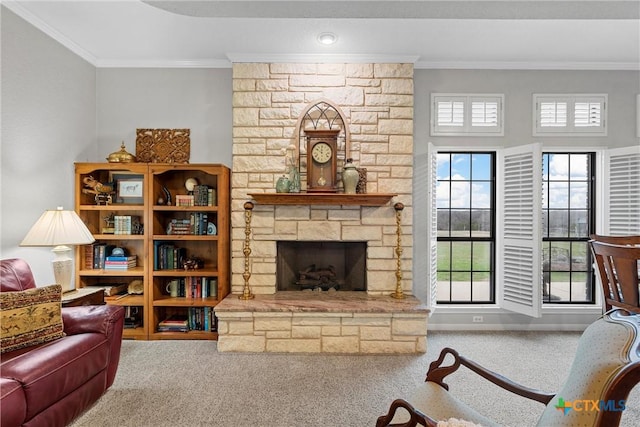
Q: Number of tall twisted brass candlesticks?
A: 2